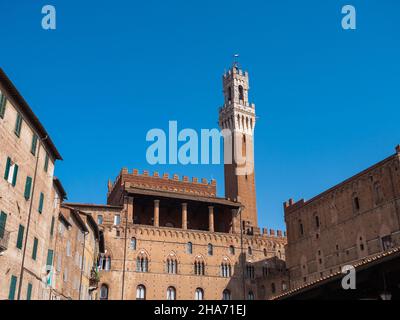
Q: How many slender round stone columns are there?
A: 3